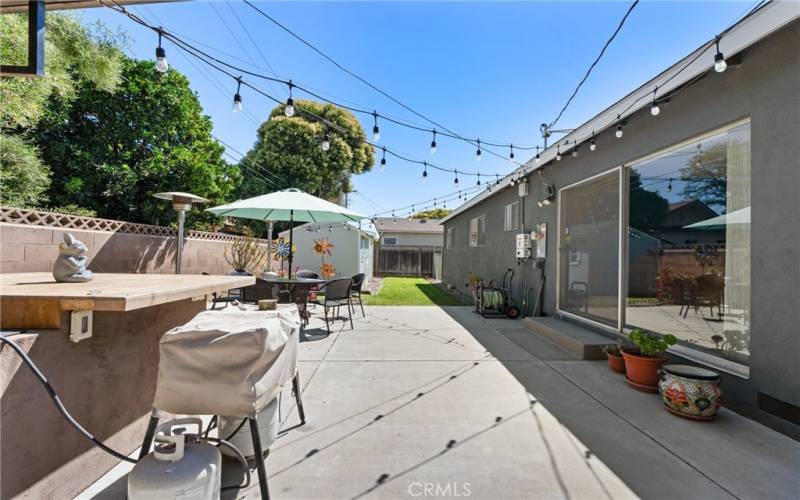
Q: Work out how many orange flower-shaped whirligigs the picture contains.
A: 2